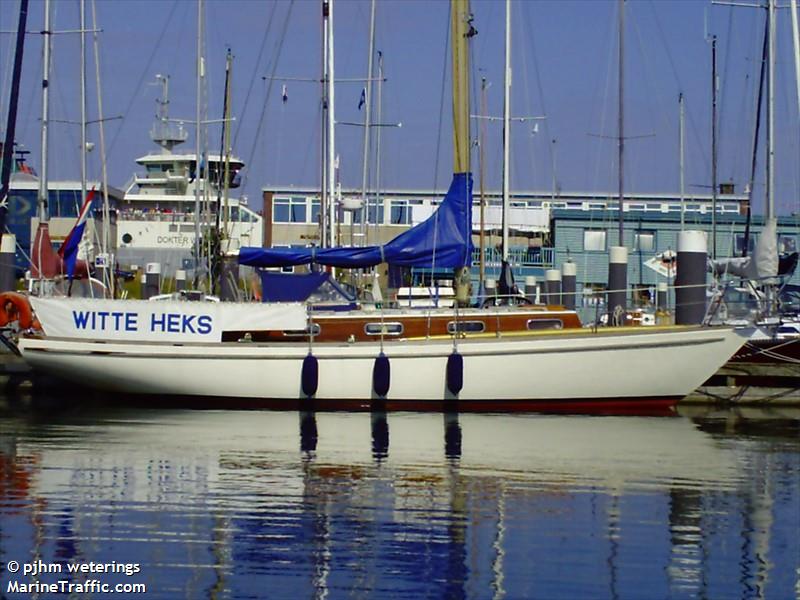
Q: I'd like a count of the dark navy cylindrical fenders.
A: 3